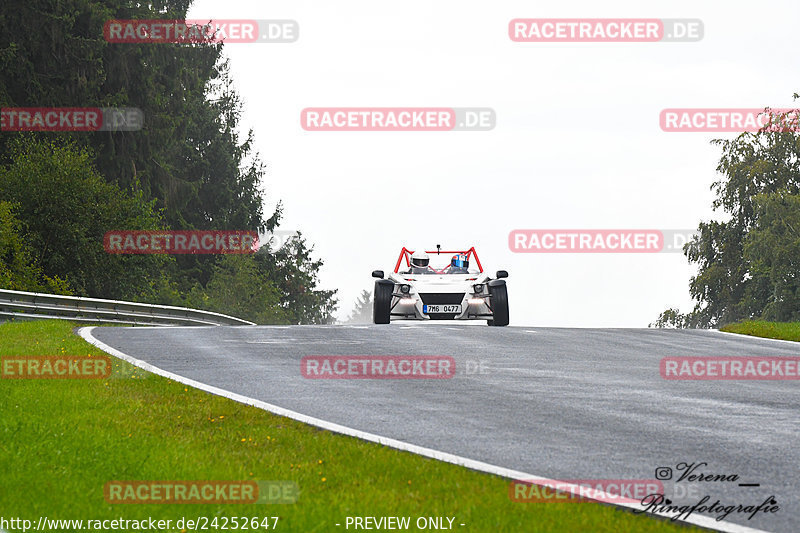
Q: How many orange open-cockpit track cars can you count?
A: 0